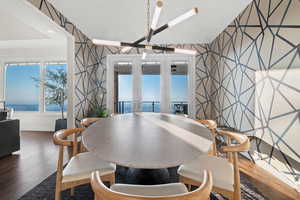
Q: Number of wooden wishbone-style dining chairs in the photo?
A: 5